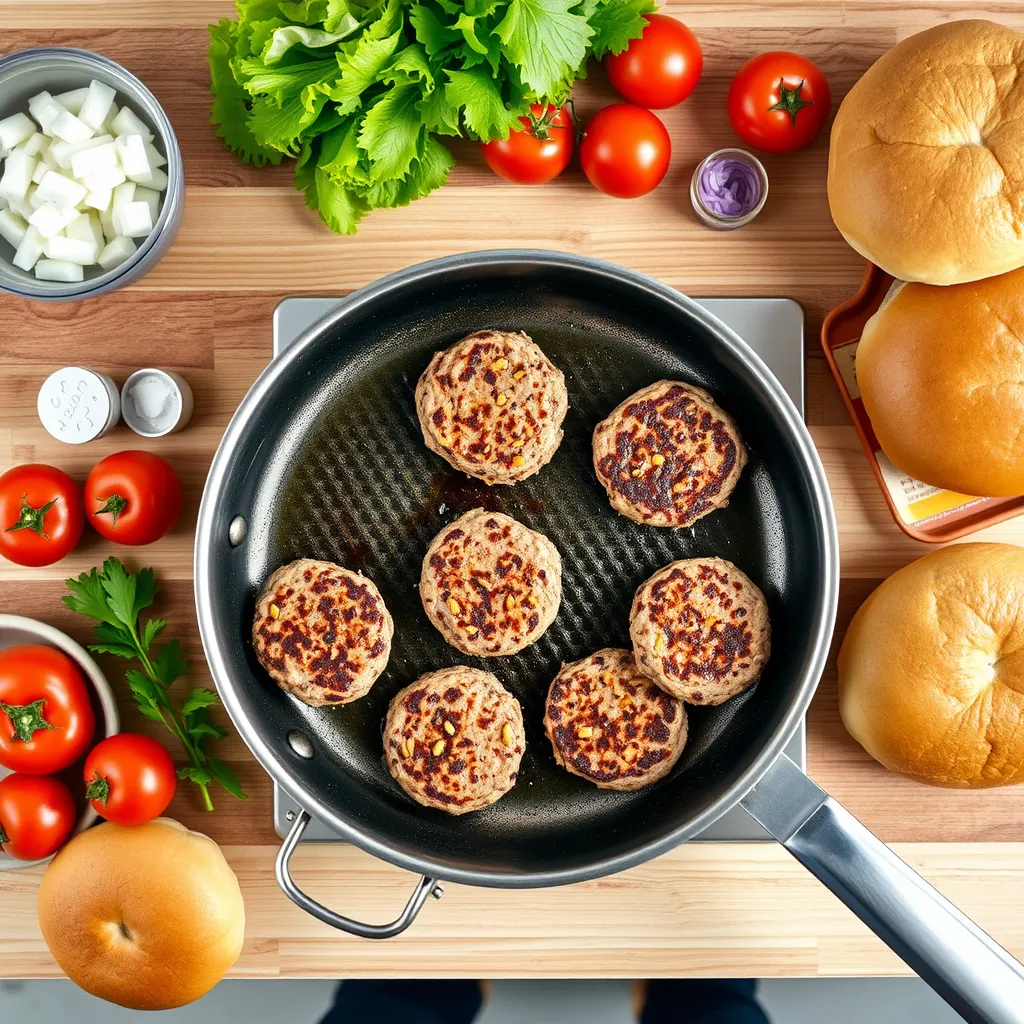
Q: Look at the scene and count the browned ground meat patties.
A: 7